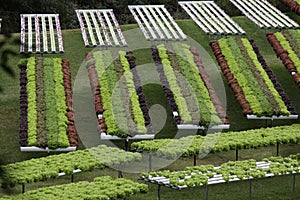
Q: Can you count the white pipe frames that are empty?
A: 5